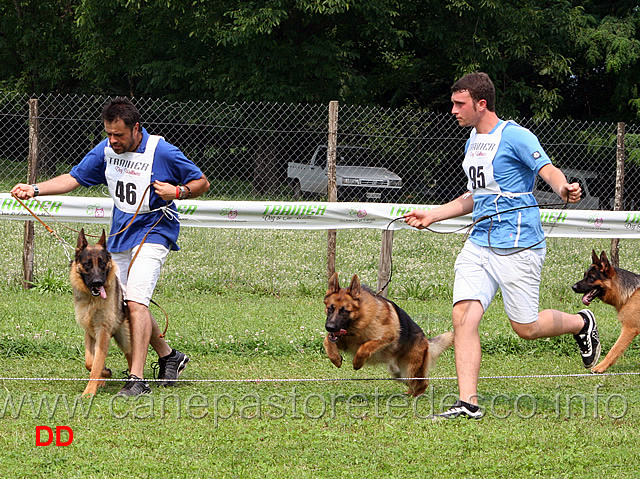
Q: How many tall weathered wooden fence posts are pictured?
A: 3